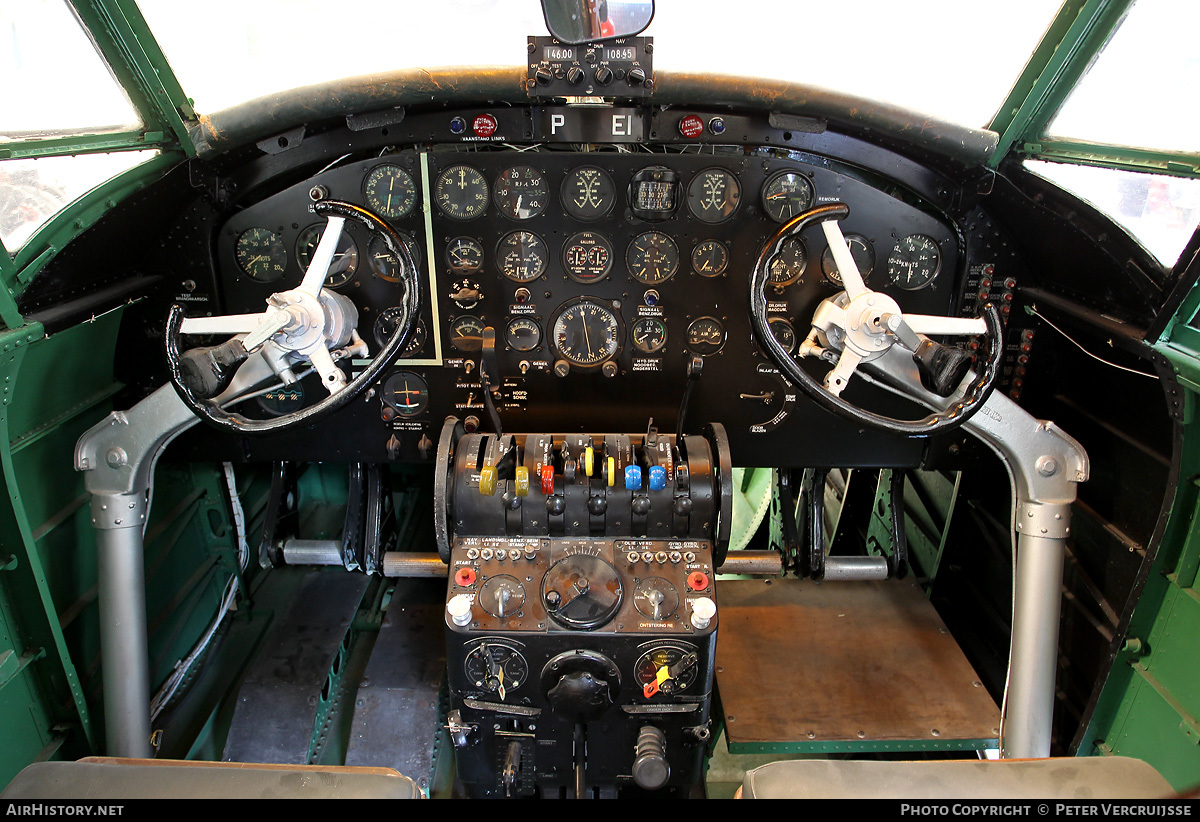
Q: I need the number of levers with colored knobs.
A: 7